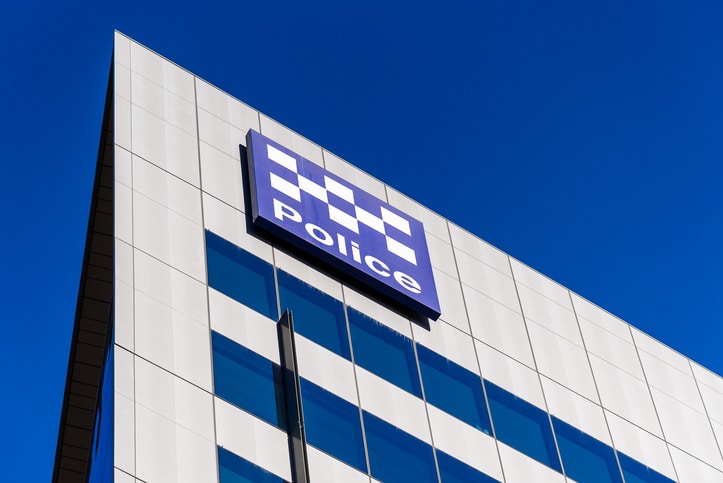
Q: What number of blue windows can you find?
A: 12